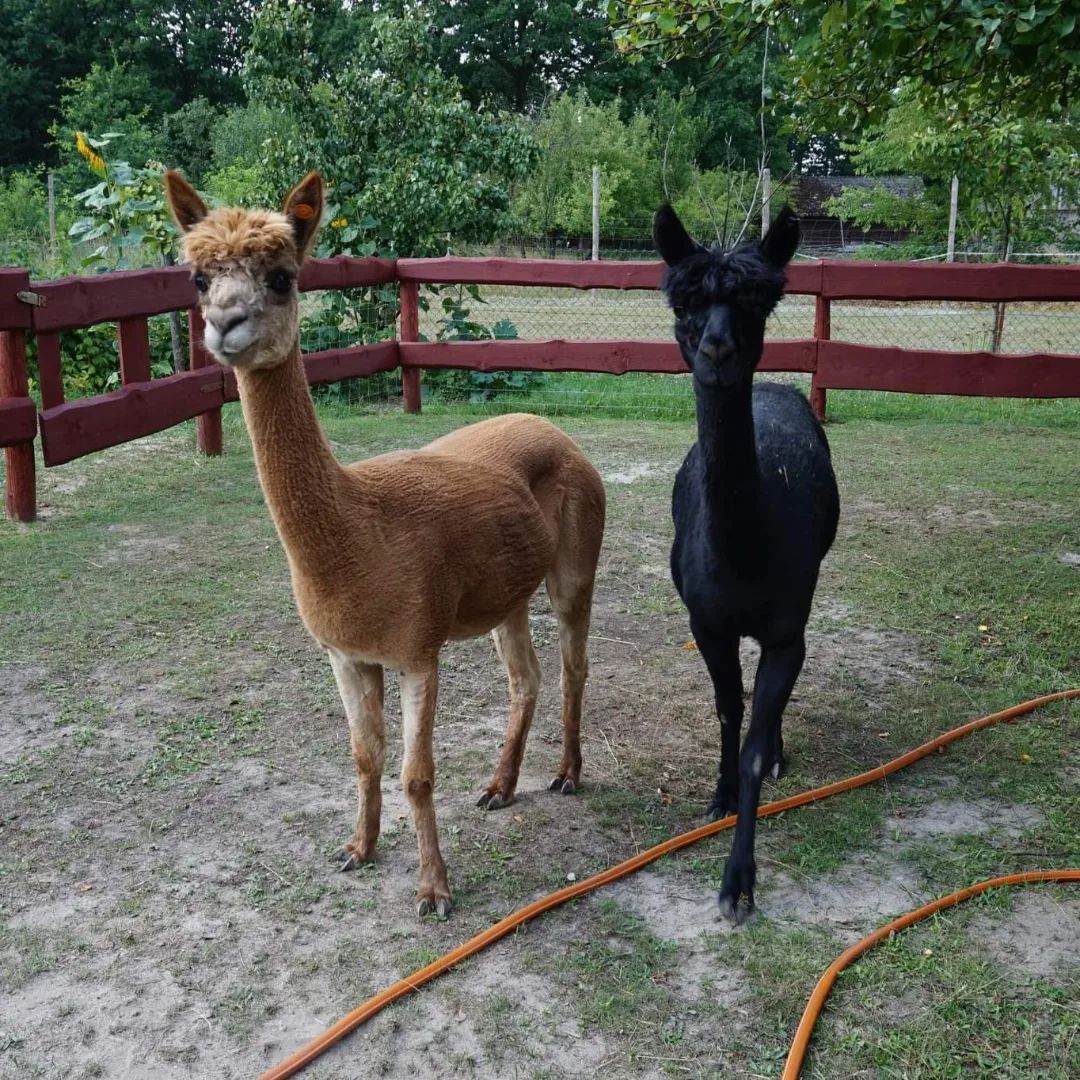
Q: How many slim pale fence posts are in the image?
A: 4